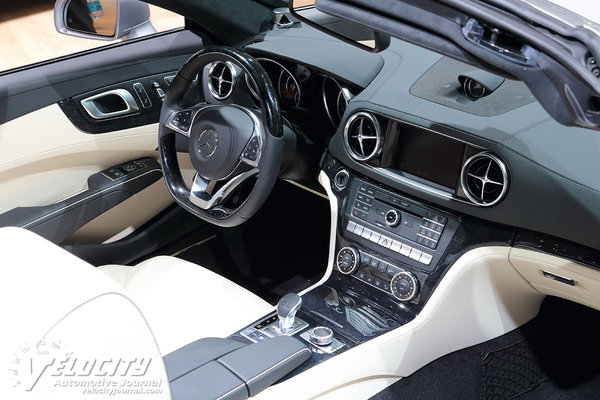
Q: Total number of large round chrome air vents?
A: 3